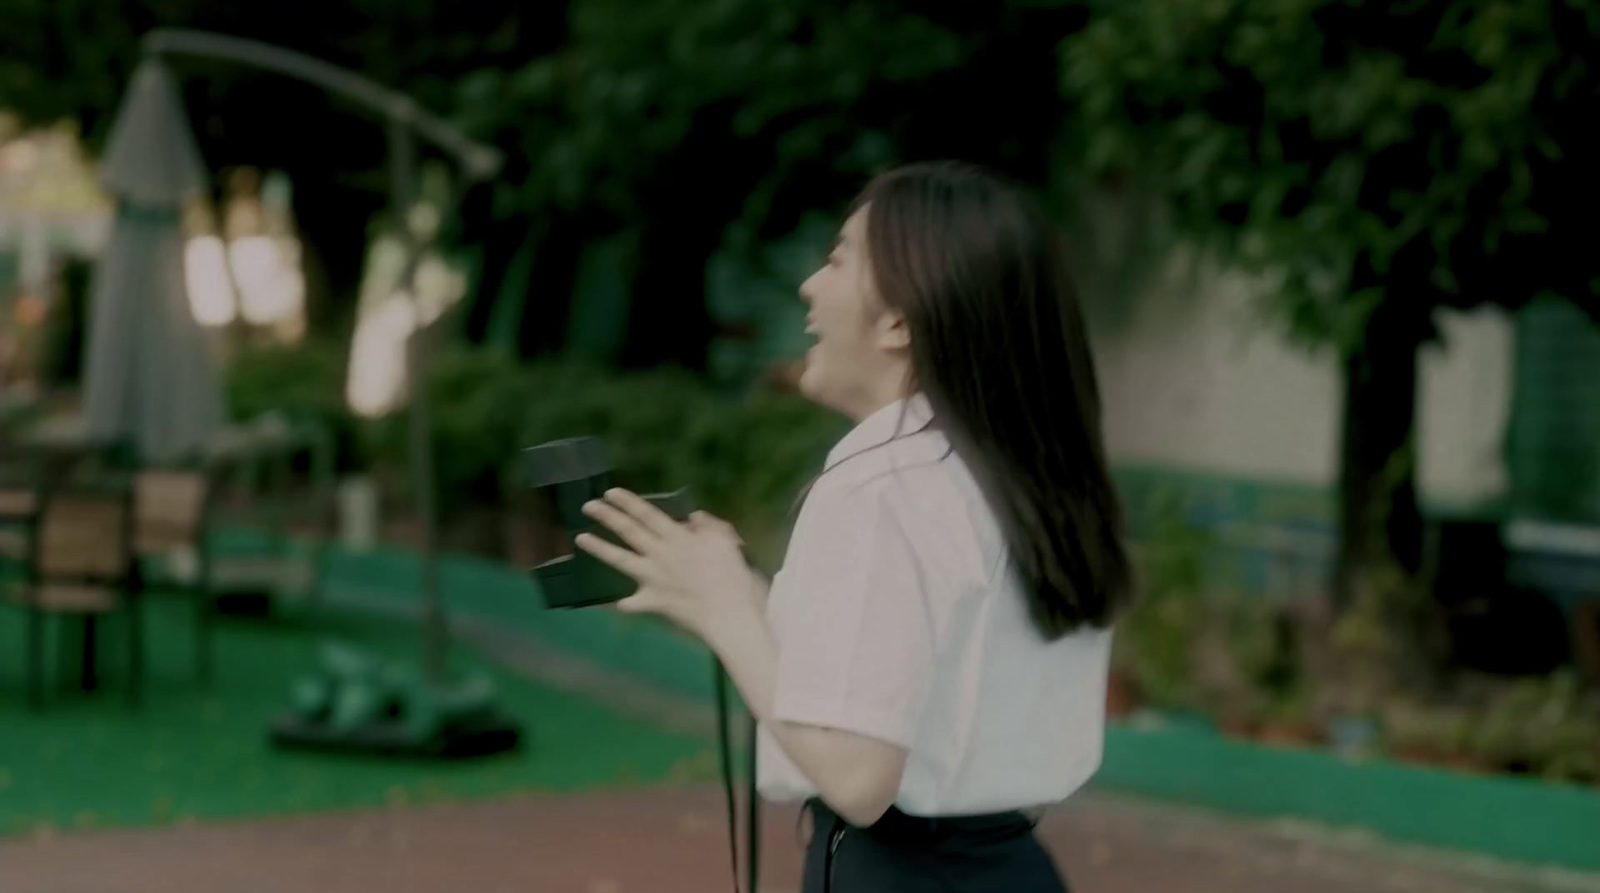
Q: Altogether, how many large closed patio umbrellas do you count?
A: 1